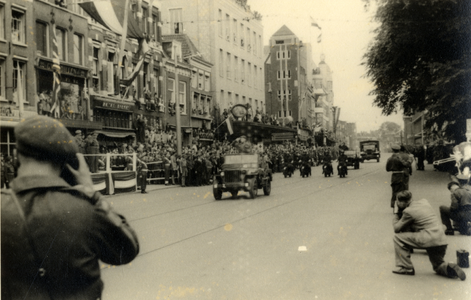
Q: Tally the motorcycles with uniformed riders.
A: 4